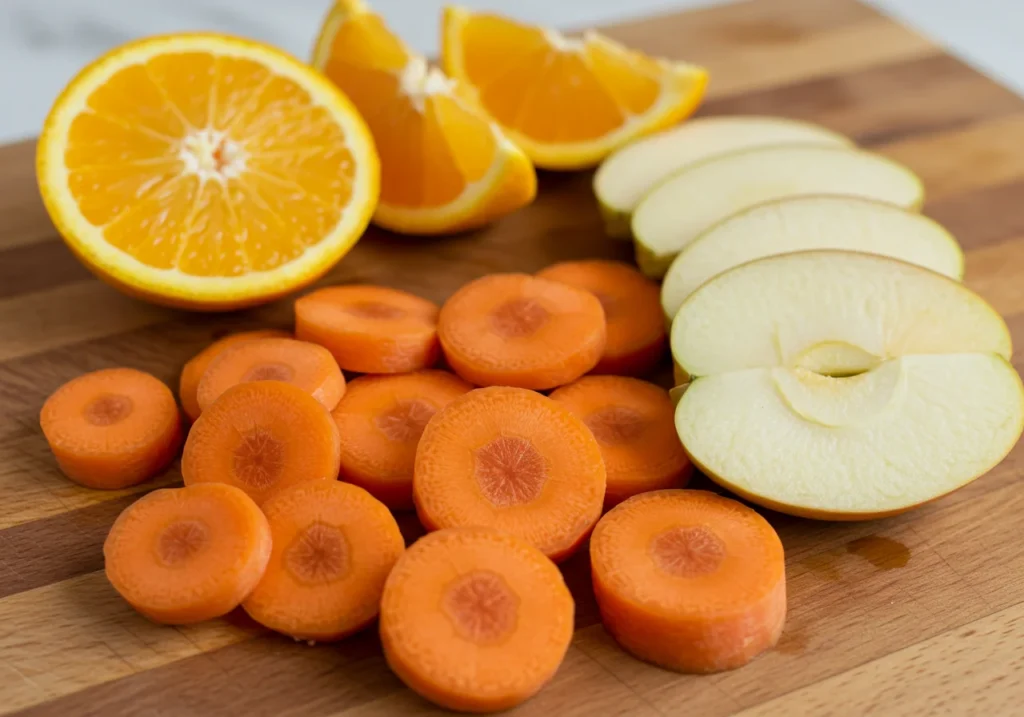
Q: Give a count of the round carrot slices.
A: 14